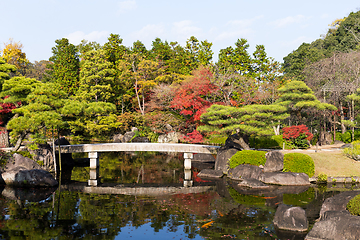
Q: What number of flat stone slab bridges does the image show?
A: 1